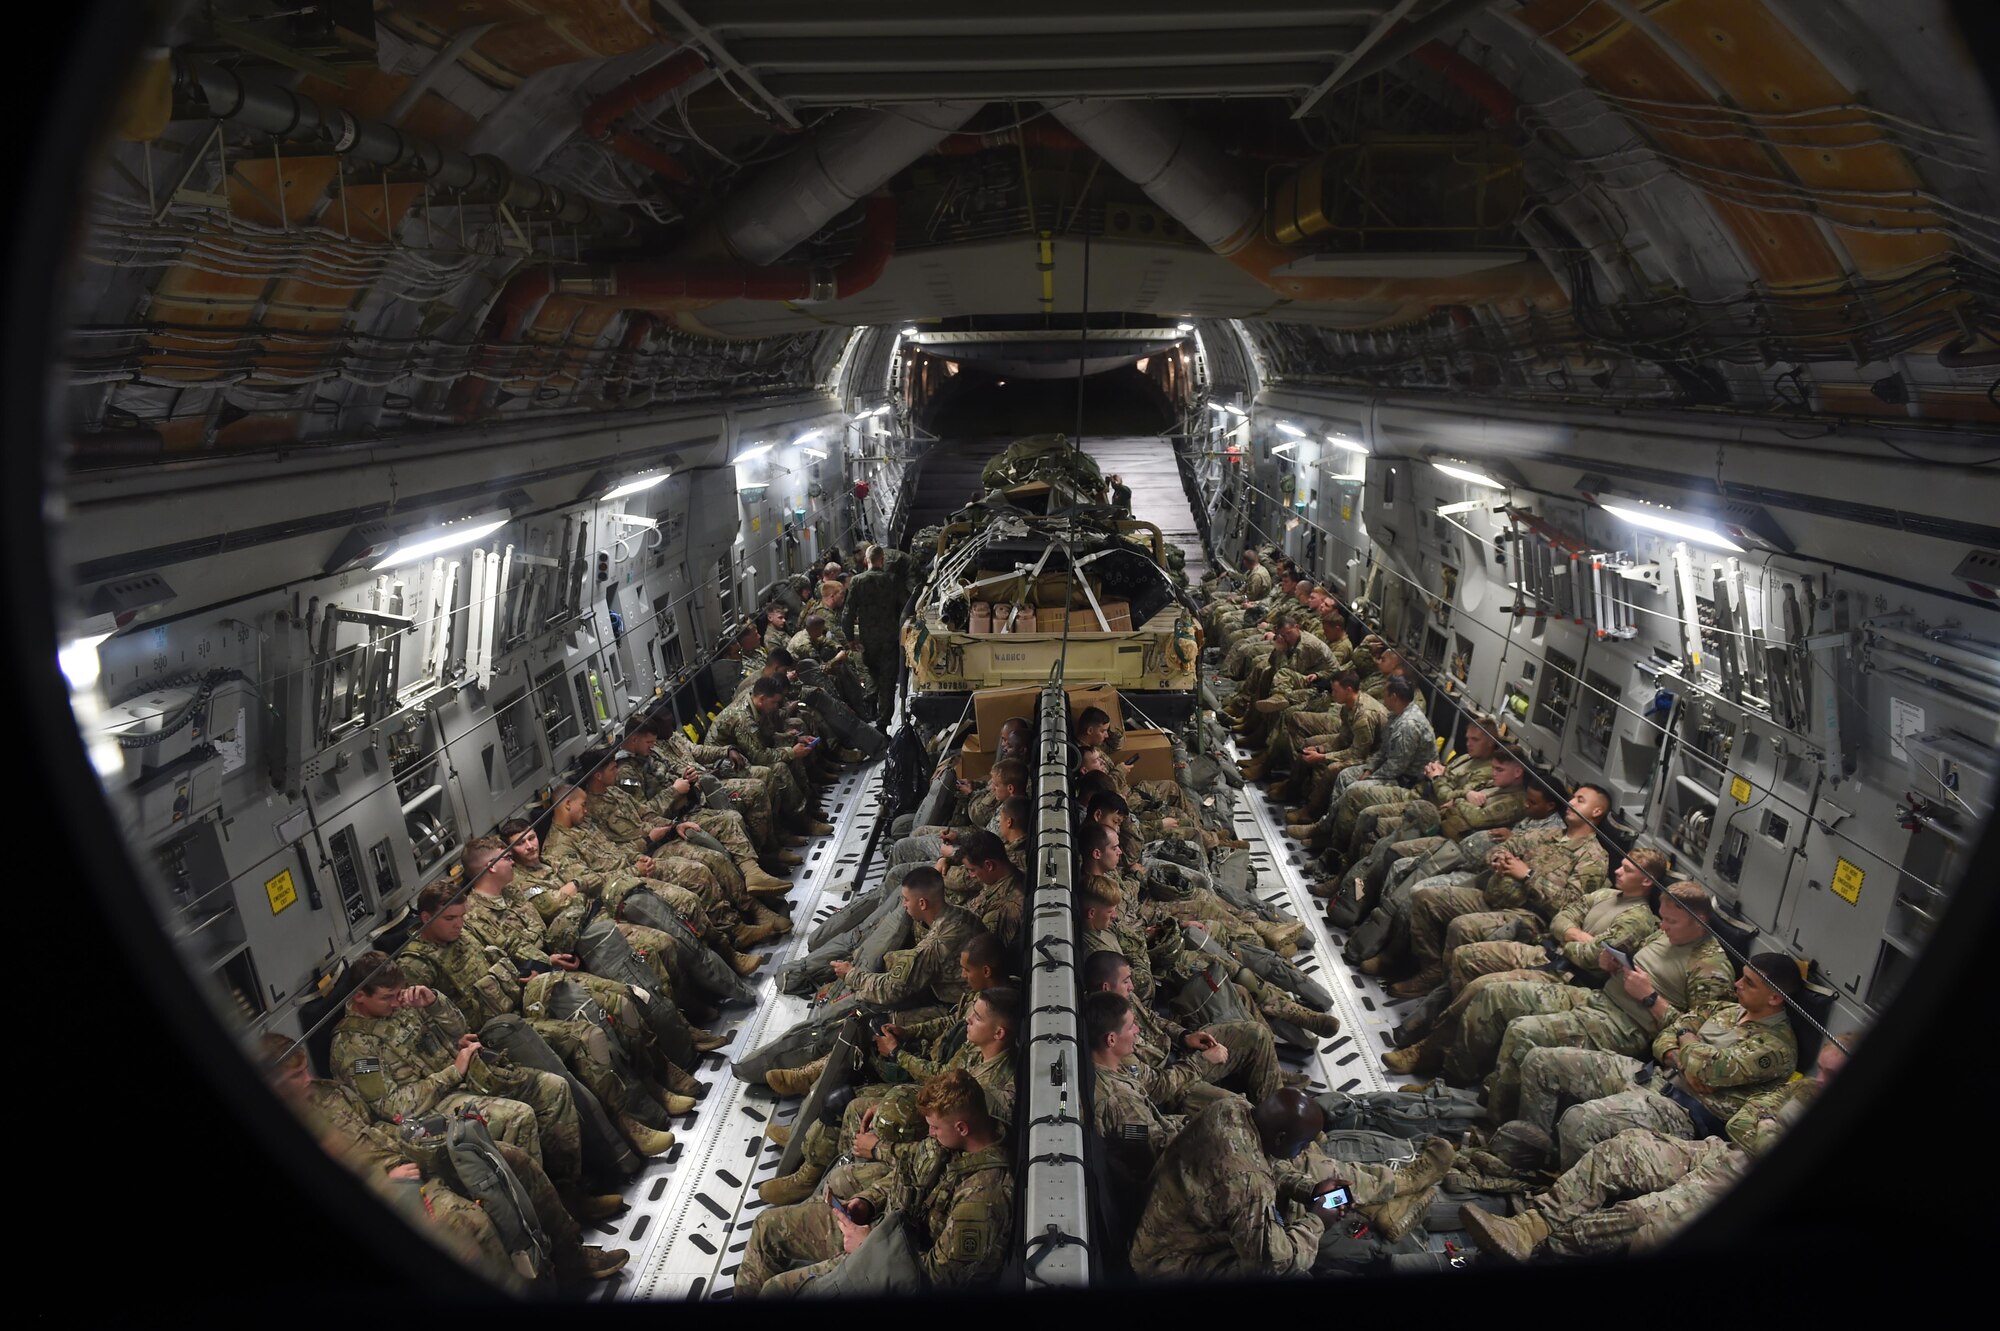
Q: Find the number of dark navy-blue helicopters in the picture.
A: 0